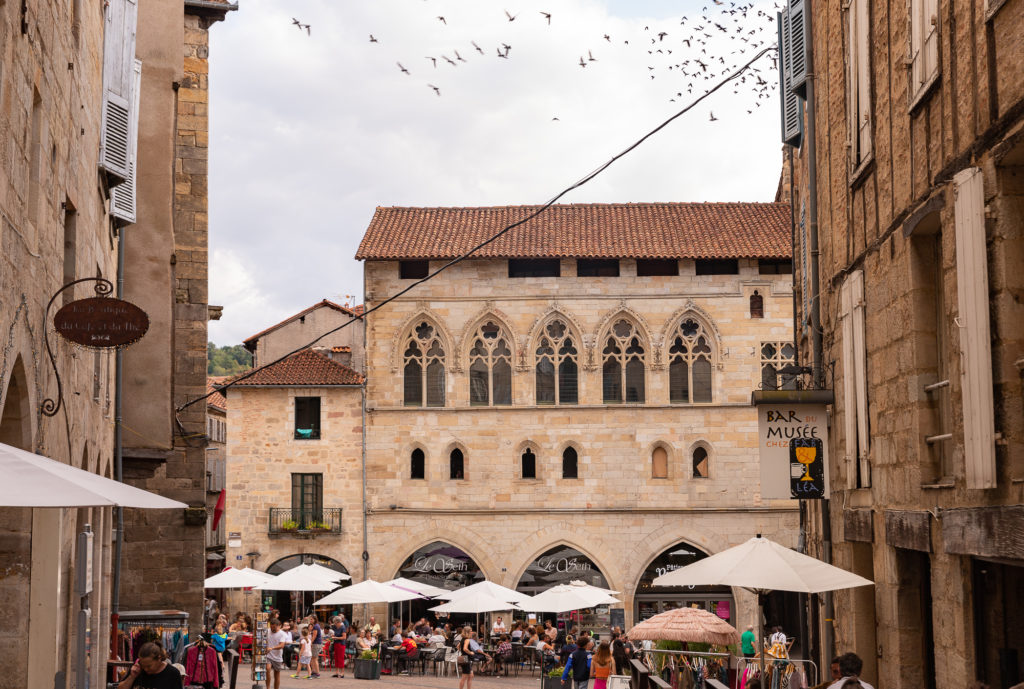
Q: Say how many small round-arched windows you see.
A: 6